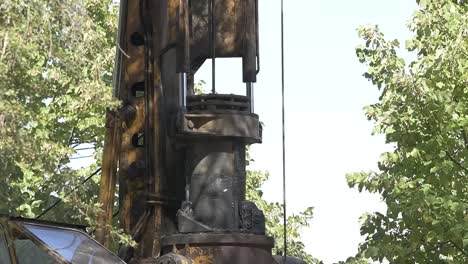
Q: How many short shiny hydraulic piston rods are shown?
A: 2